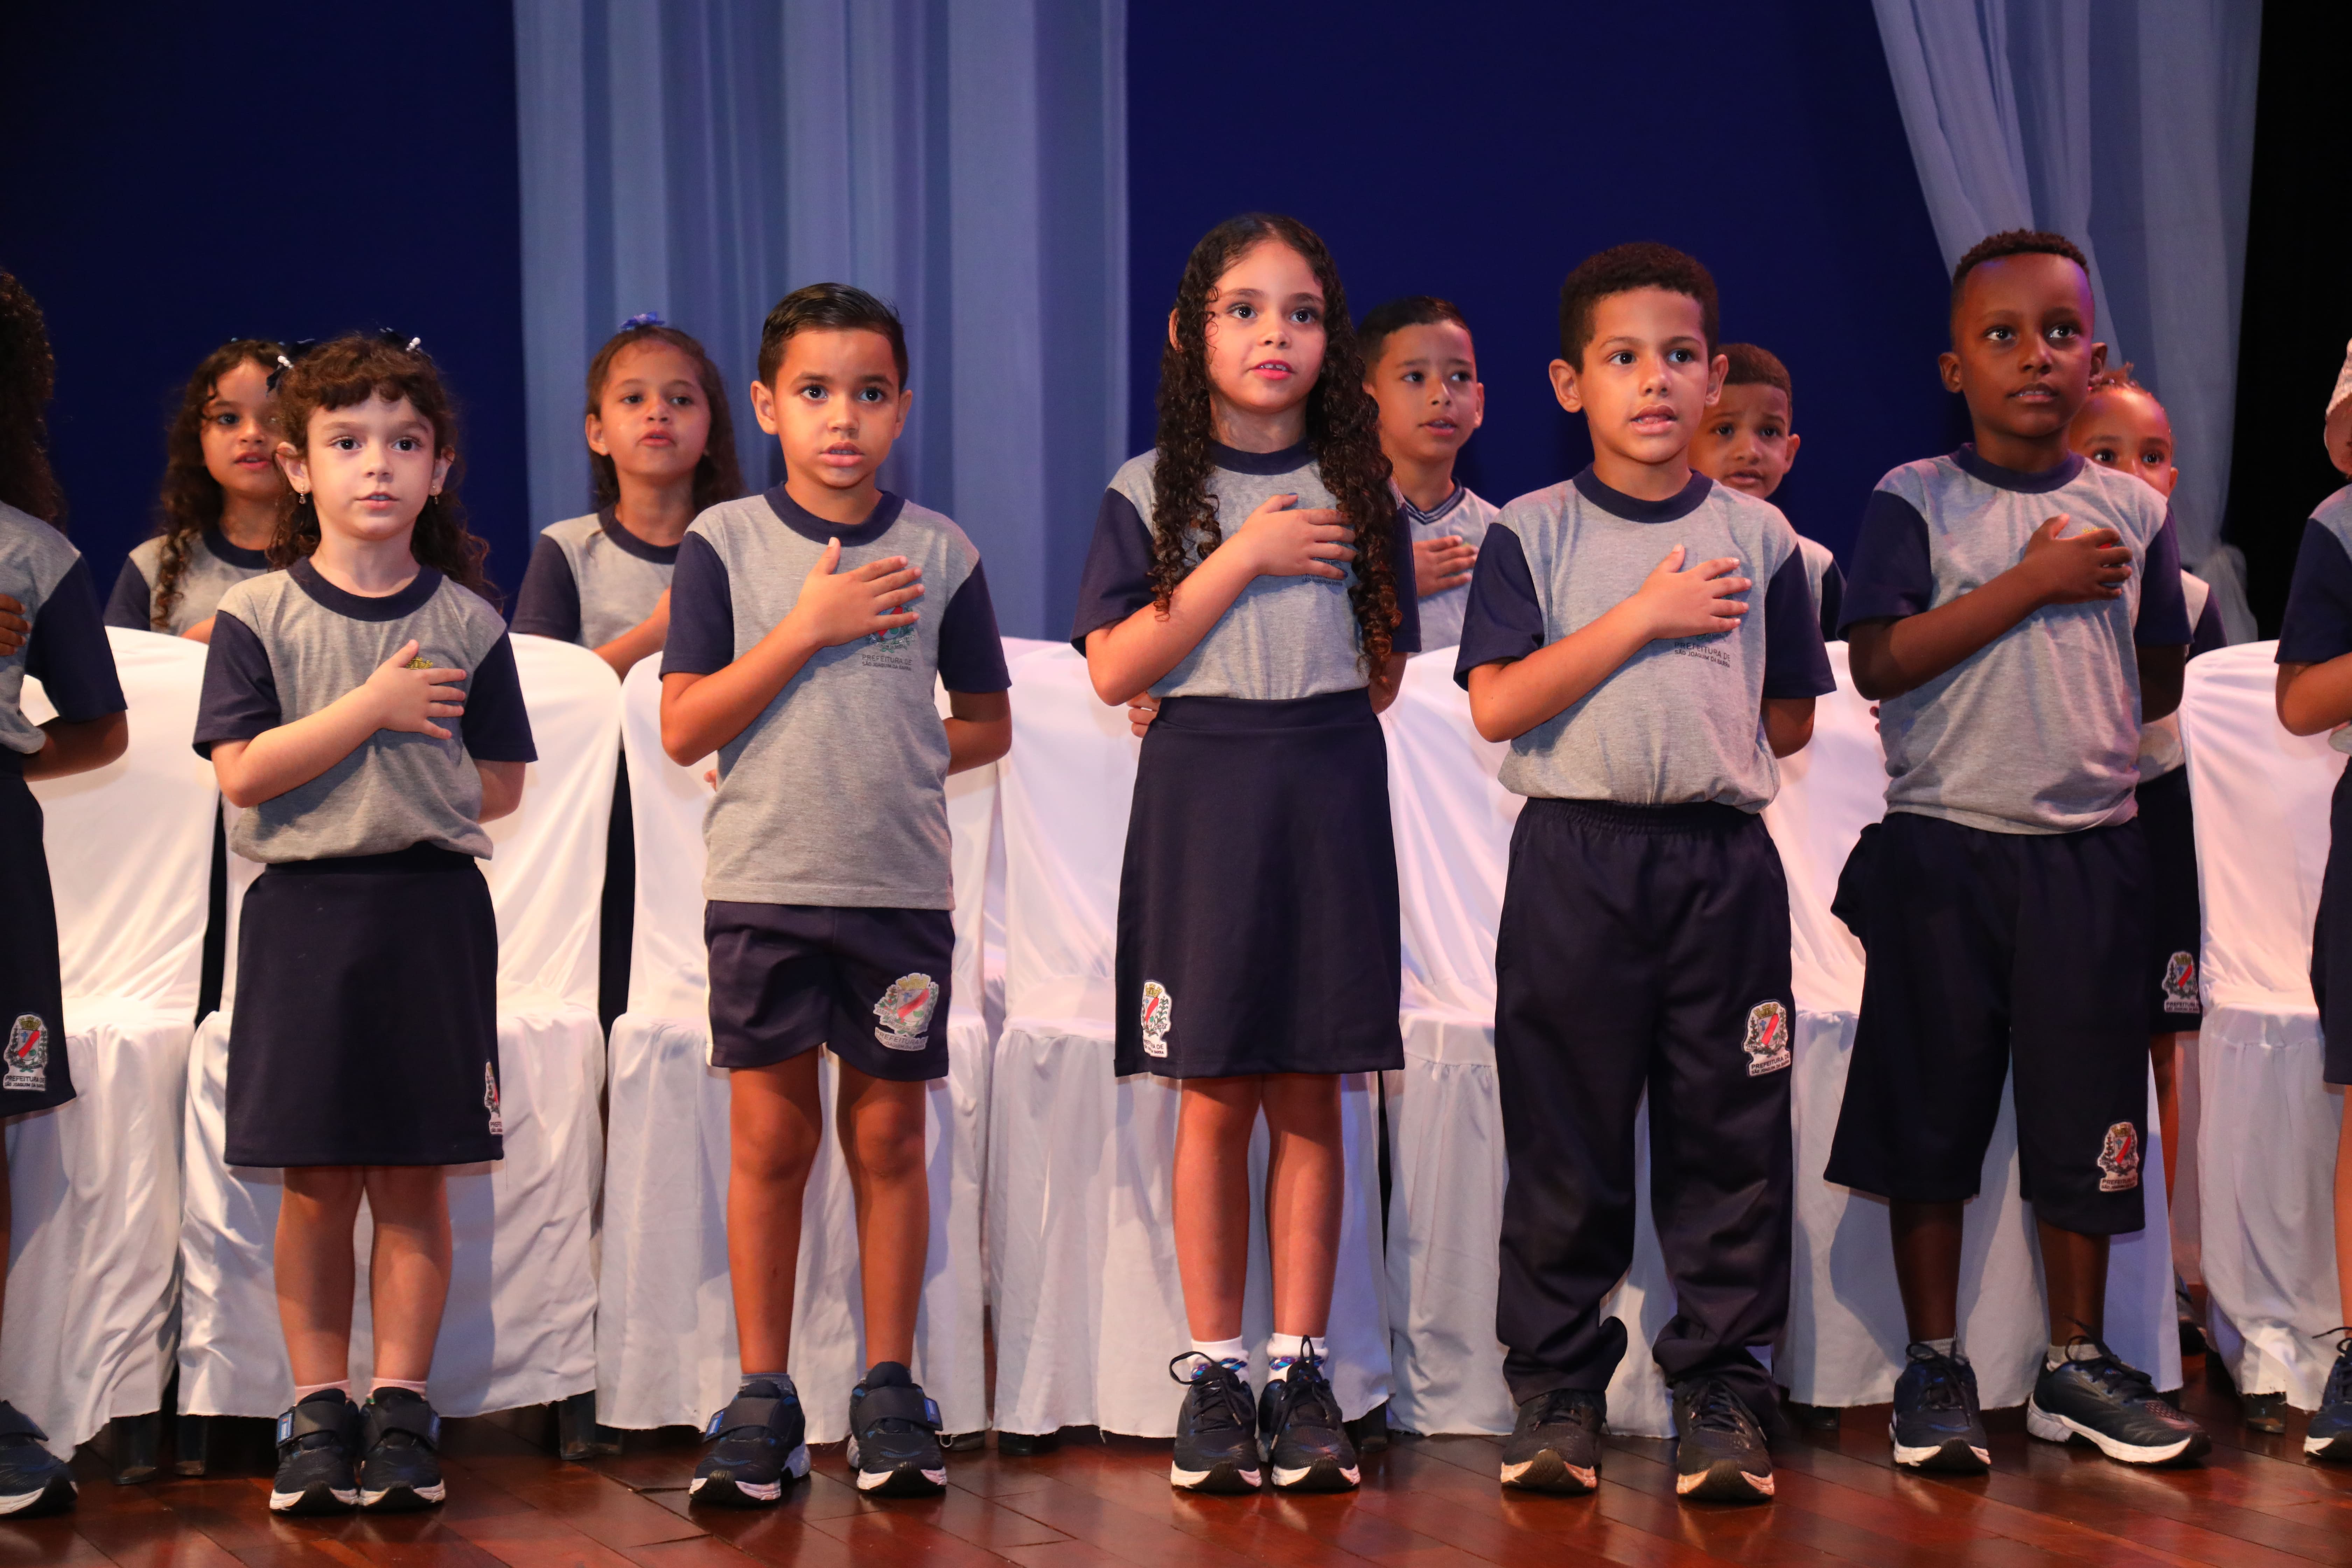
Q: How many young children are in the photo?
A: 12